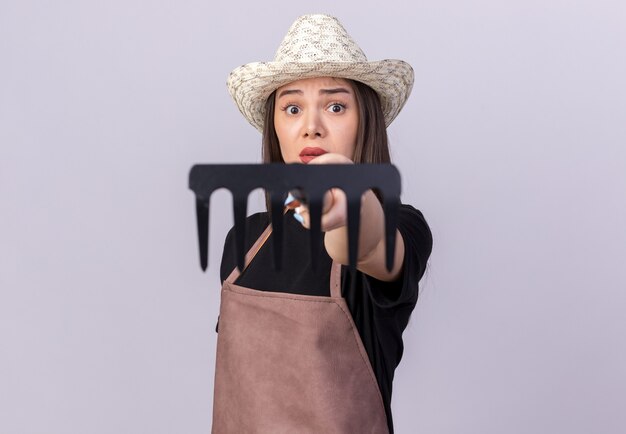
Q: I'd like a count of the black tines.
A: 6